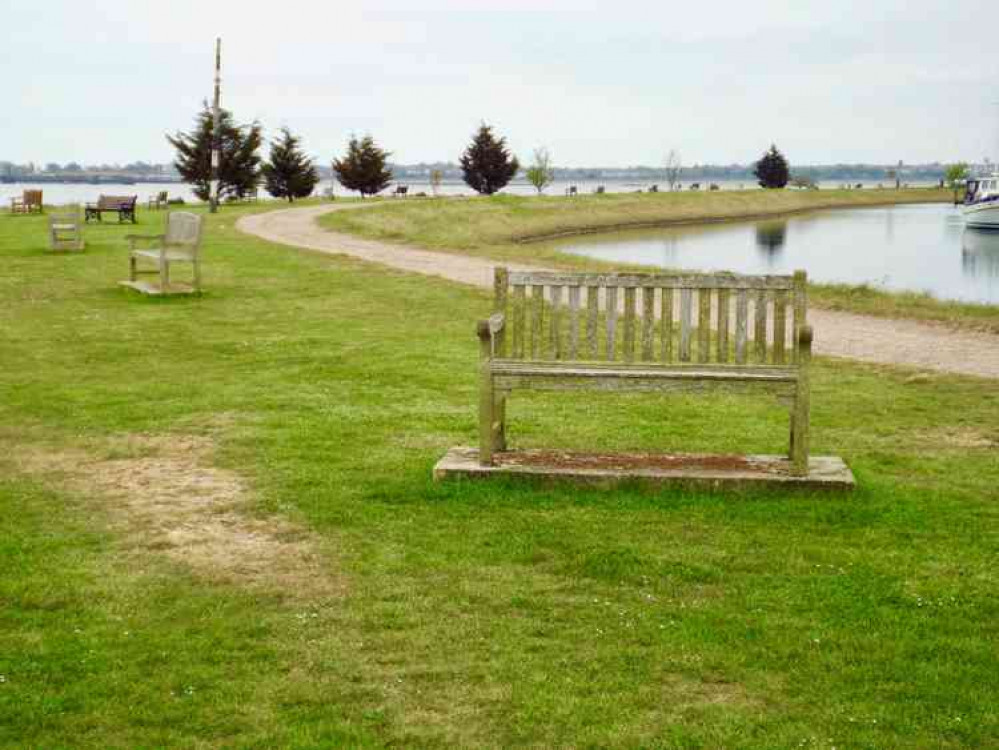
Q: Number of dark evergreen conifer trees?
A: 5